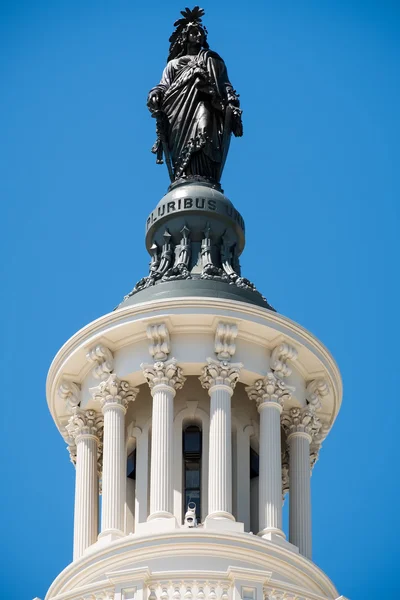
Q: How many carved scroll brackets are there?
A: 6